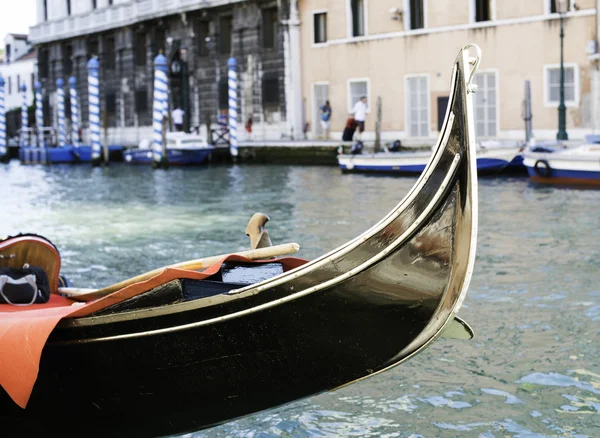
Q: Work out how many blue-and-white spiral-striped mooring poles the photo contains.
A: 8